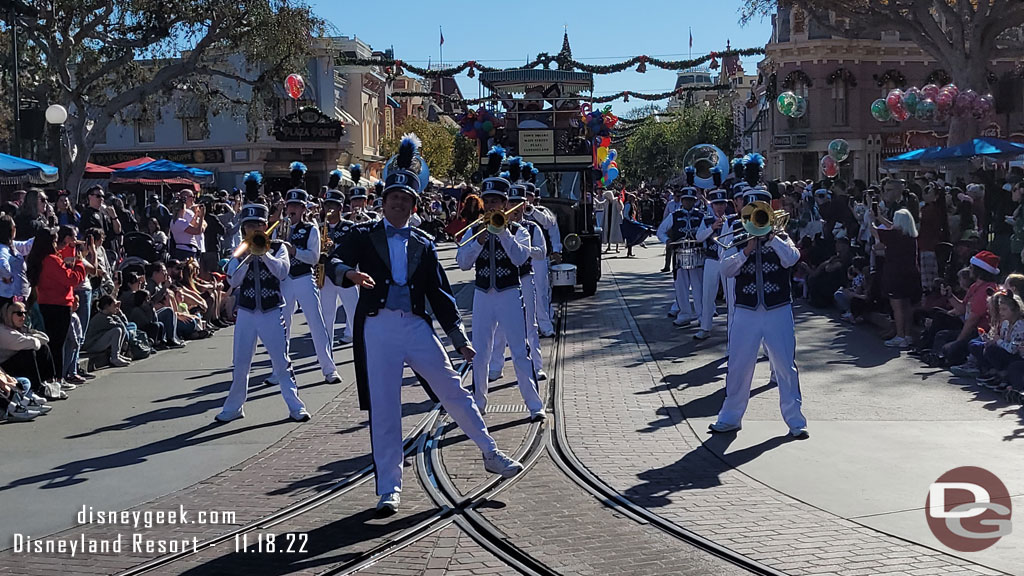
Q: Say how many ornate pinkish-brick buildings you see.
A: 1